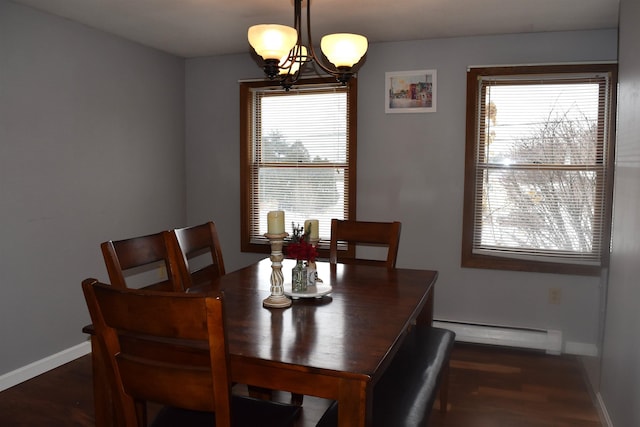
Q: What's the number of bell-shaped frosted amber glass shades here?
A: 3